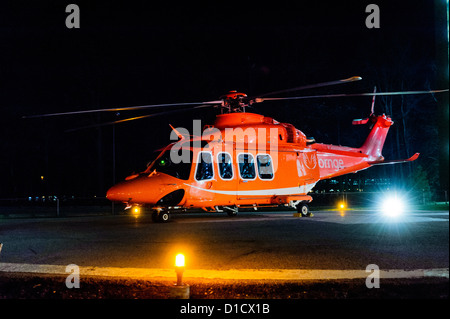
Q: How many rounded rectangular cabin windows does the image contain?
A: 4